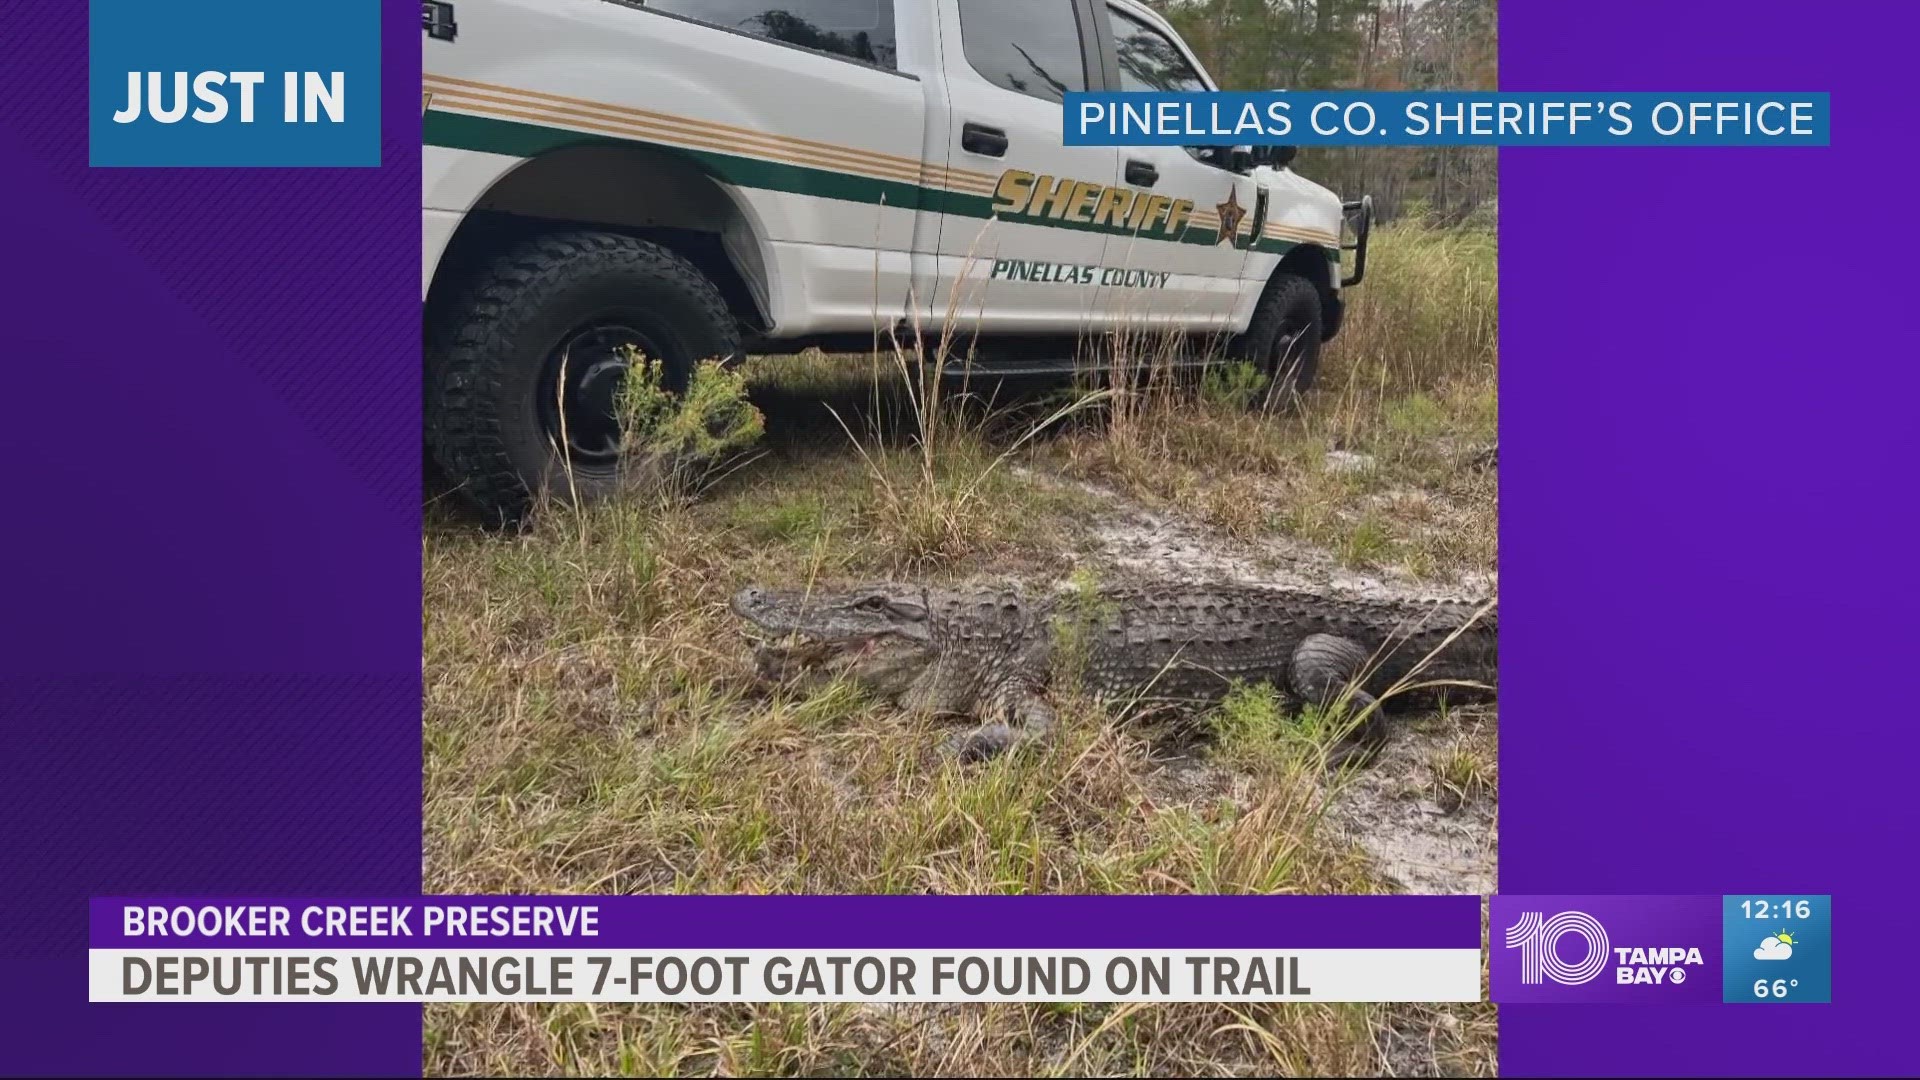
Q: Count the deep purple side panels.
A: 2